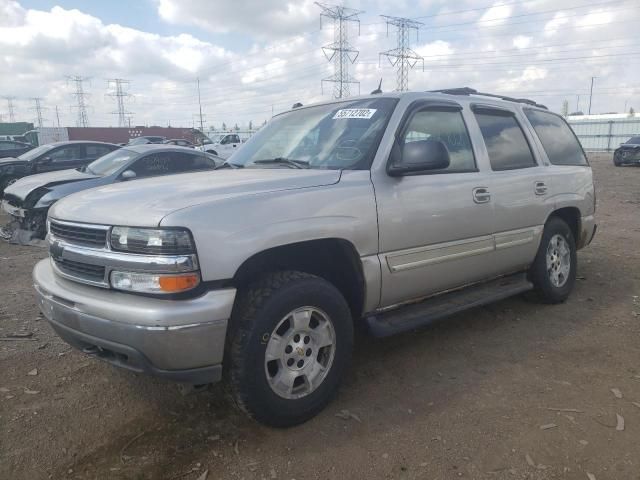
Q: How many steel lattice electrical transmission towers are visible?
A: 6